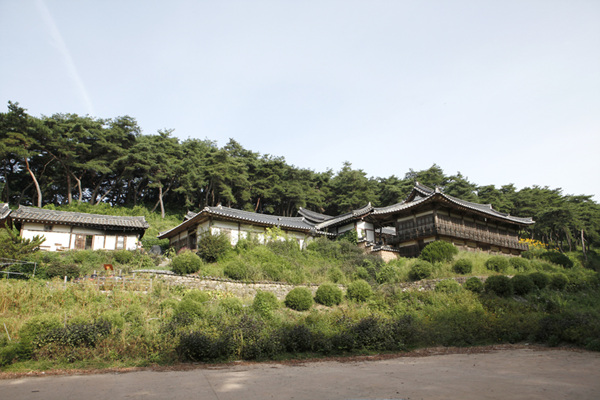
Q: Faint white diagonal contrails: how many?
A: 1